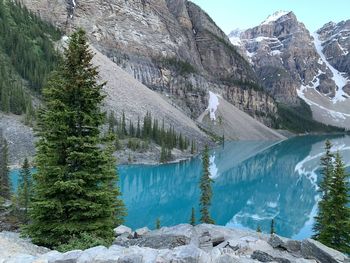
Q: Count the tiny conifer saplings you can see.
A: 4